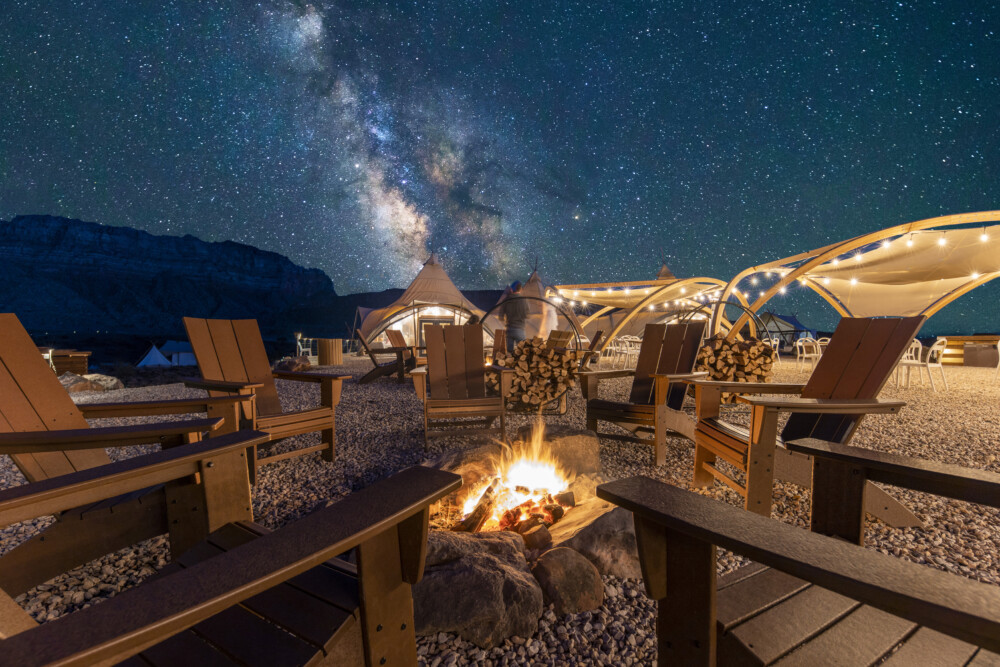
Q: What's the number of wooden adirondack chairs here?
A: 12